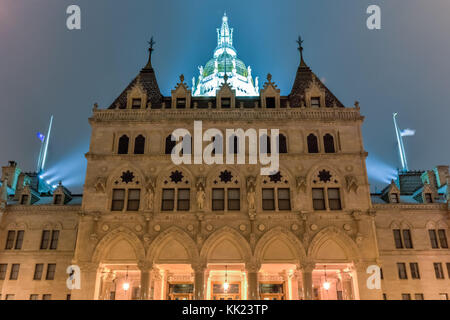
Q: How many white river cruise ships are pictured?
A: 0